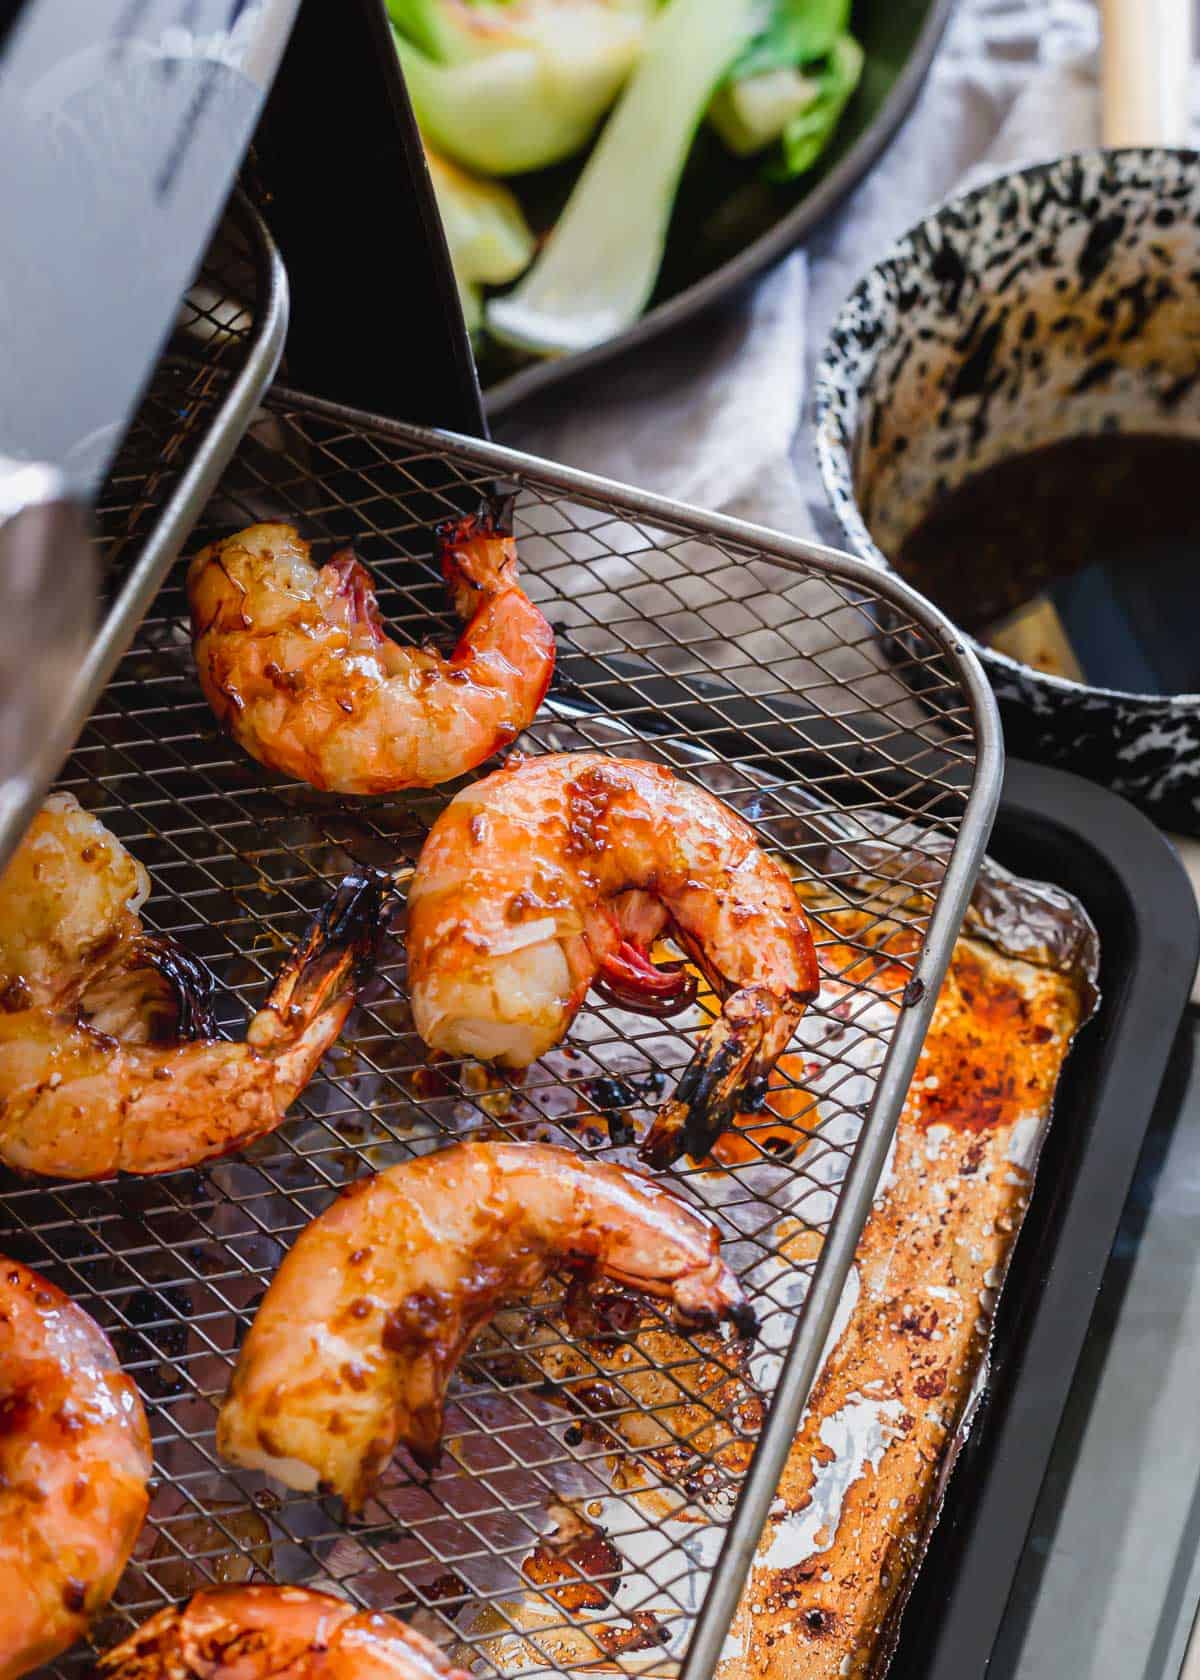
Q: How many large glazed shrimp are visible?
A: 6